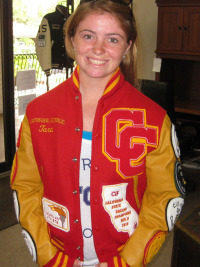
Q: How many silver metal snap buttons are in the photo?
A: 7